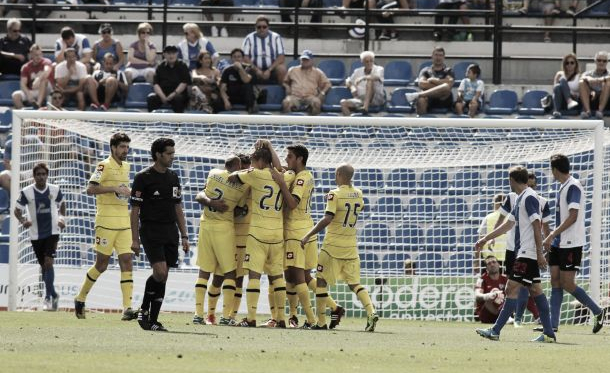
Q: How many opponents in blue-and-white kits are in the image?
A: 4